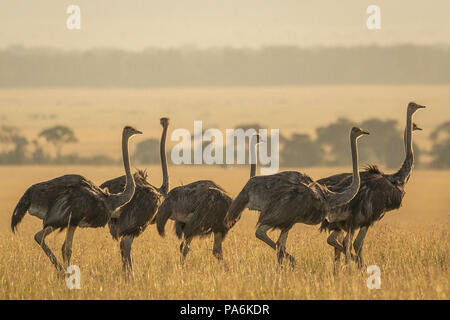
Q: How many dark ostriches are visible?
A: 6